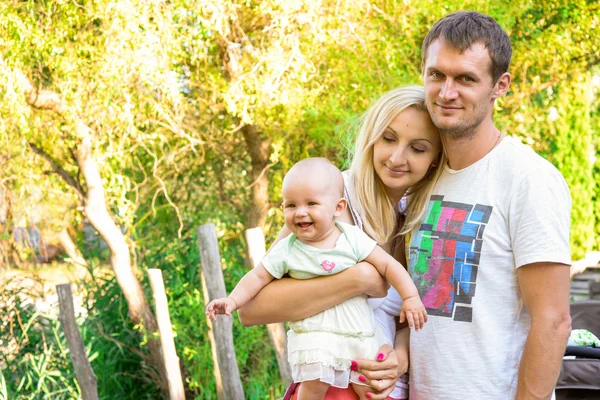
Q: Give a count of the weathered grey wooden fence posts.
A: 4